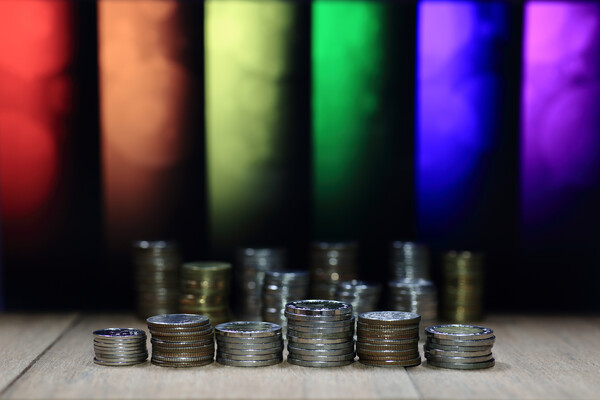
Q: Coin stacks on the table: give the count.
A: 15